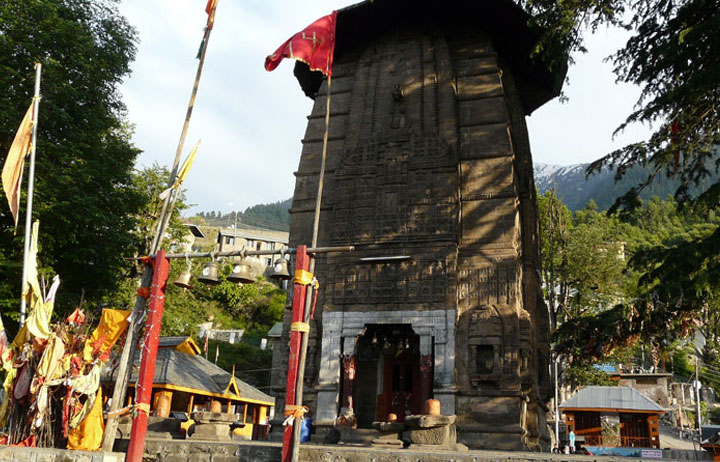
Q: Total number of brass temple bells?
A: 4